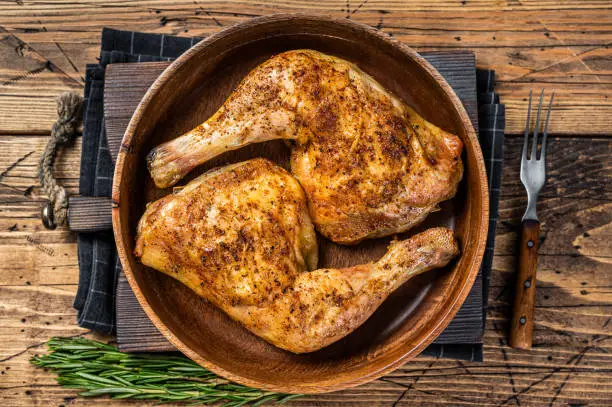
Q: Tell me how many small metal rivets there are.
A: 3